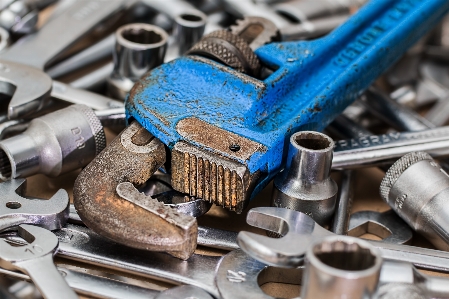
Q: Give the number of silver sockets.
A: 6